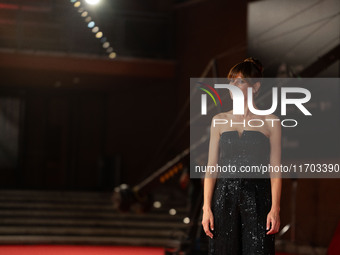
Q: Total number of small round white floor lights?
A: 3